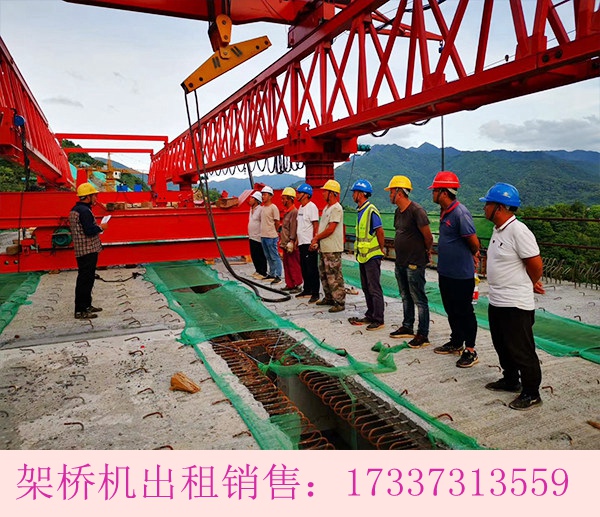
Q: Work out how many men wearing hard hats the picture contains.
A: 10